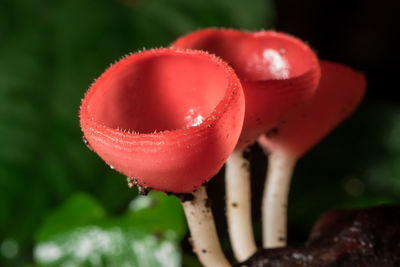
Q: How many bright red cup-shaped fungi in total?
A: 3